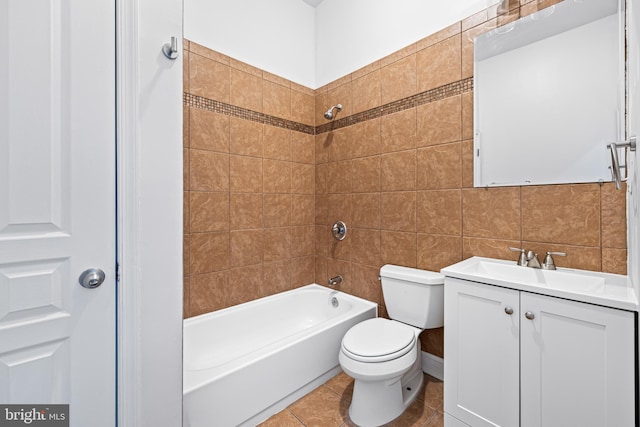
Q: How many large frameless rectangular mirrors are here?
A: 1